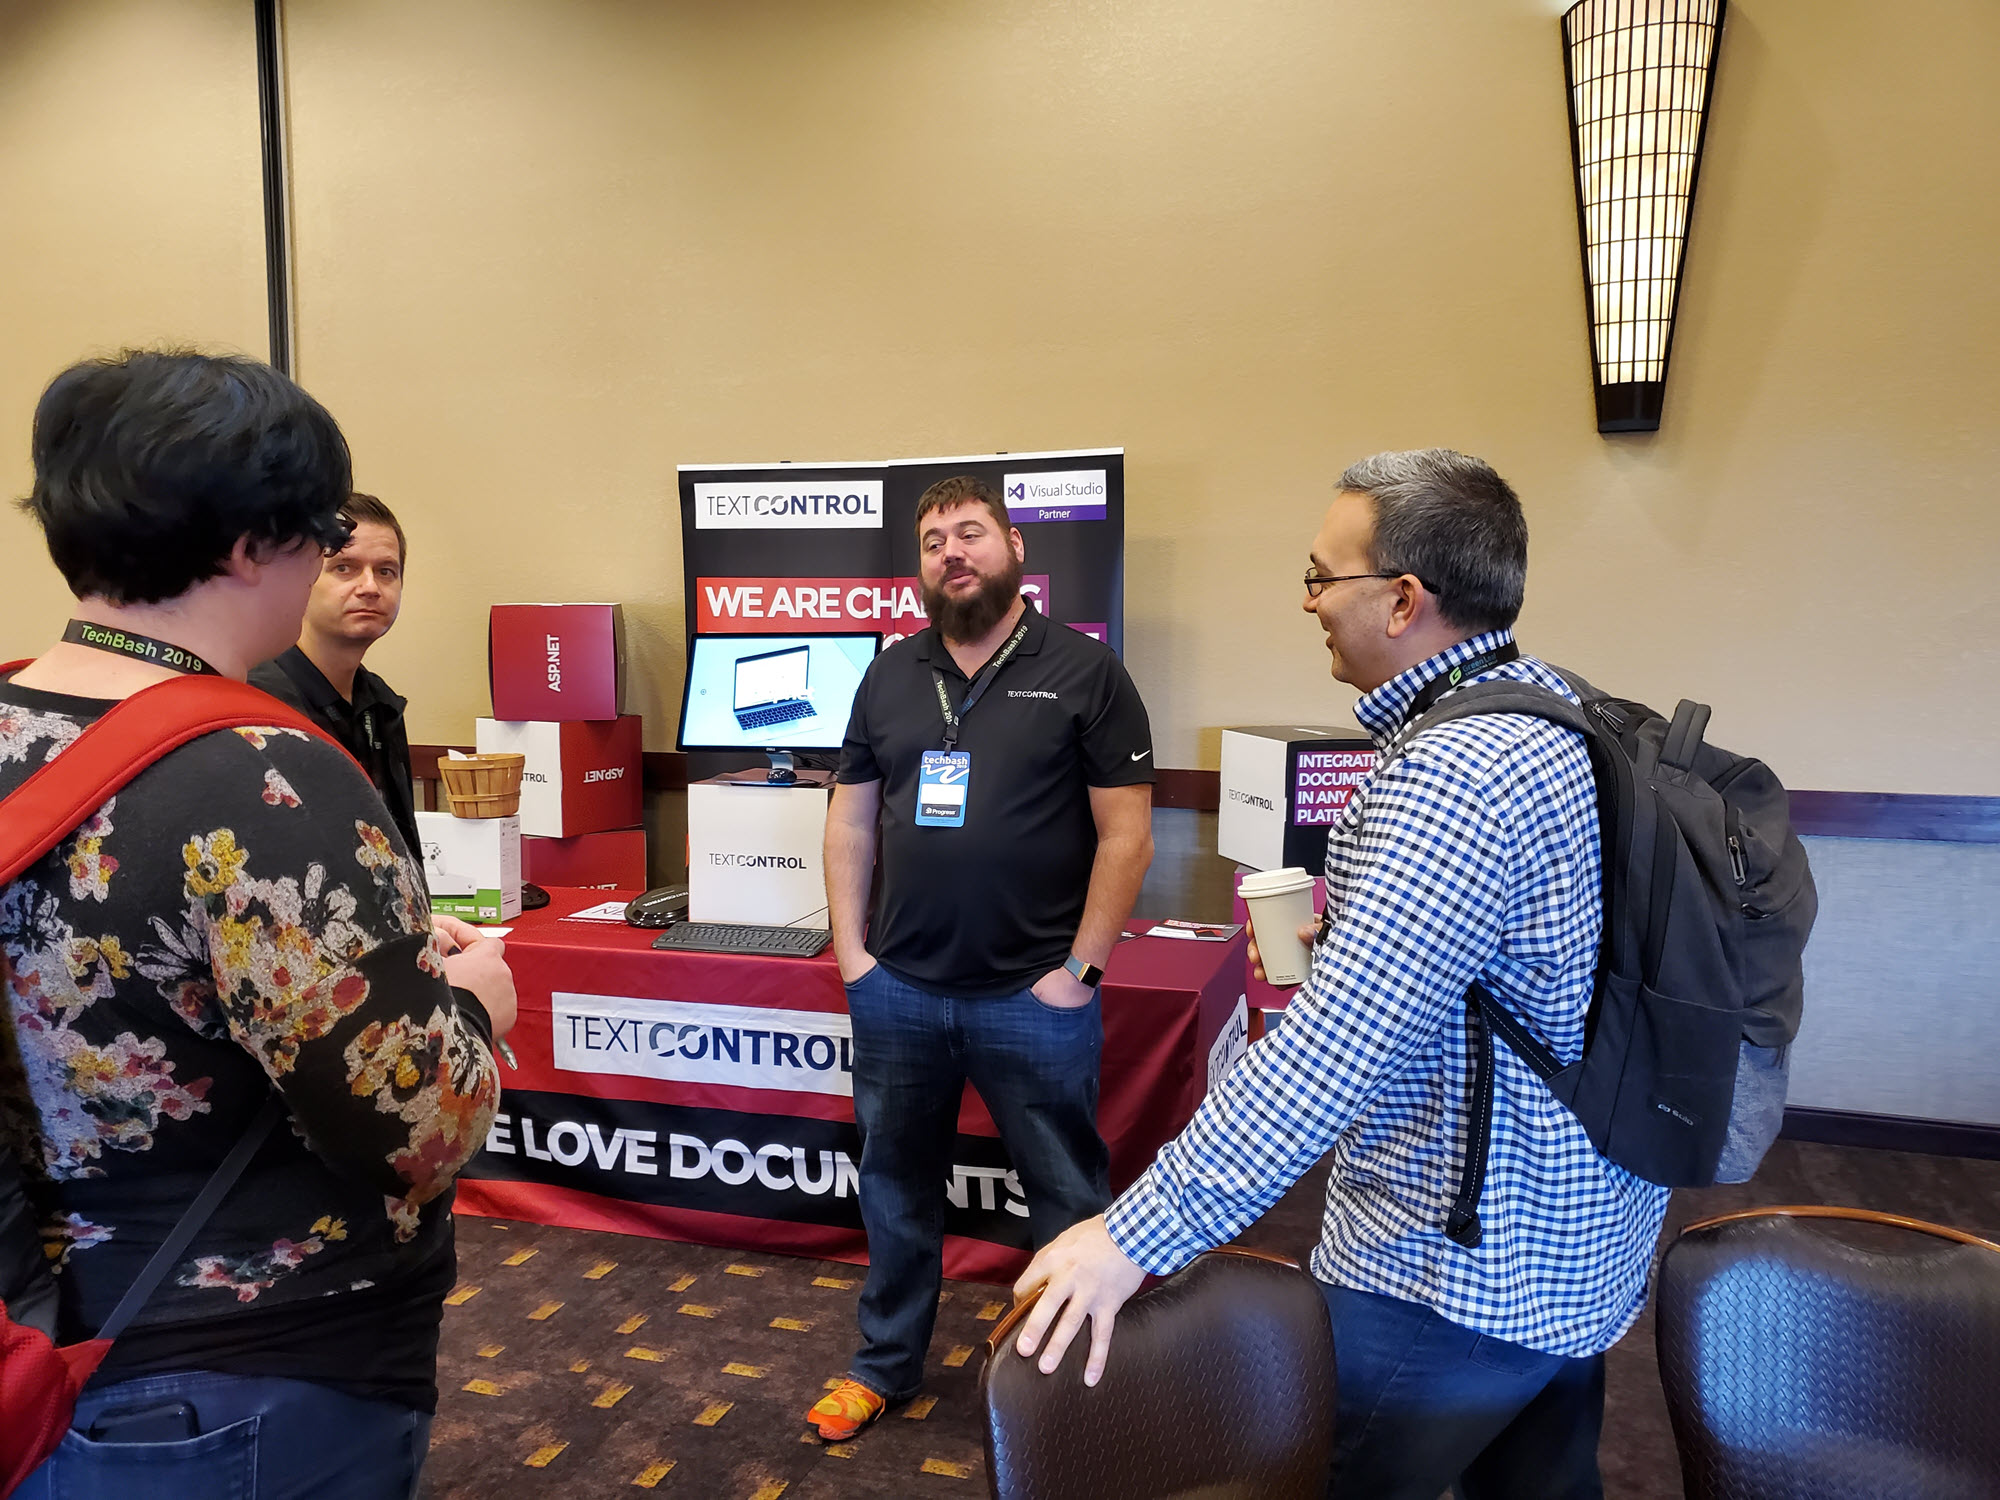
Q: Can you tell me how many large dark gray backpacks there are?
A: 1